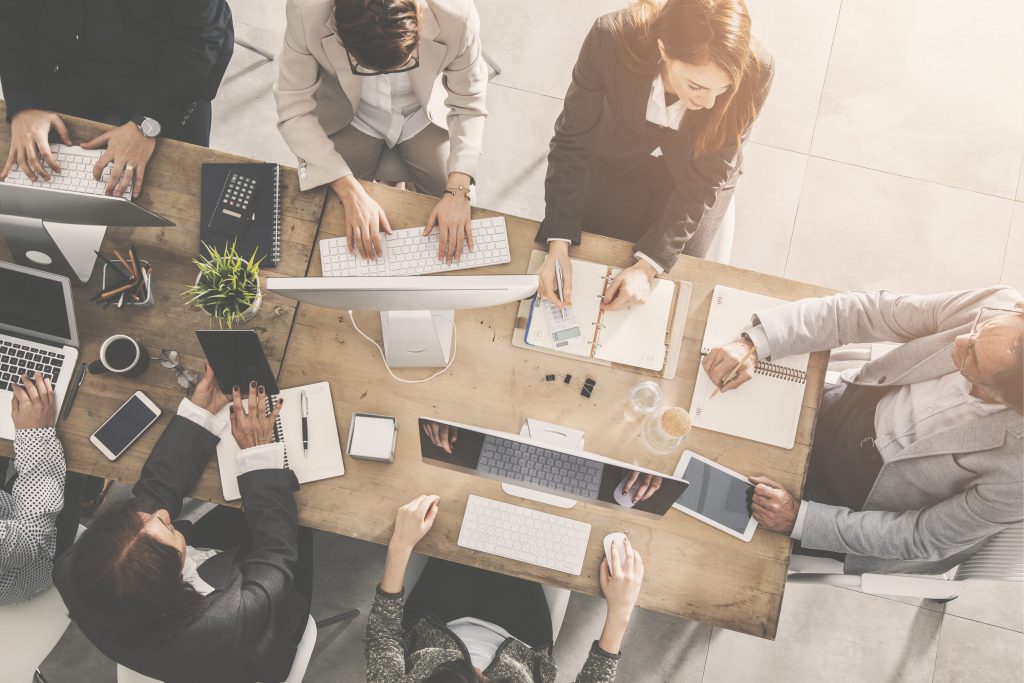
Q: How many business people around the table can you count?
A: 7